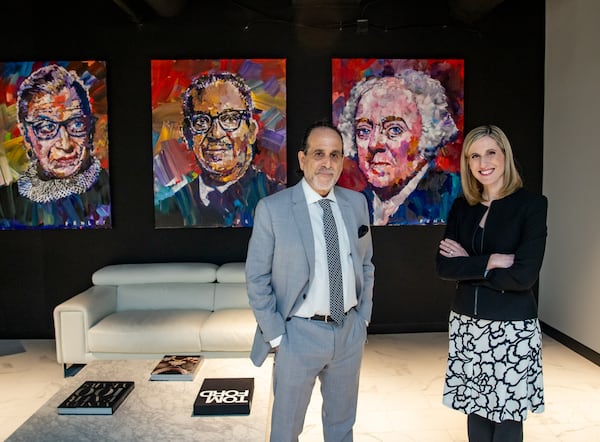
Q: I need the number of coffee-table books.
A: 3